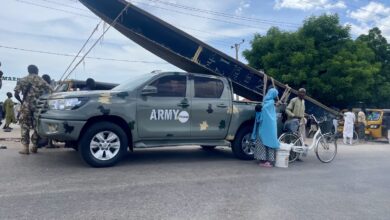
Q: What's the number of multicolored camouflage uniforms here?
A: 1